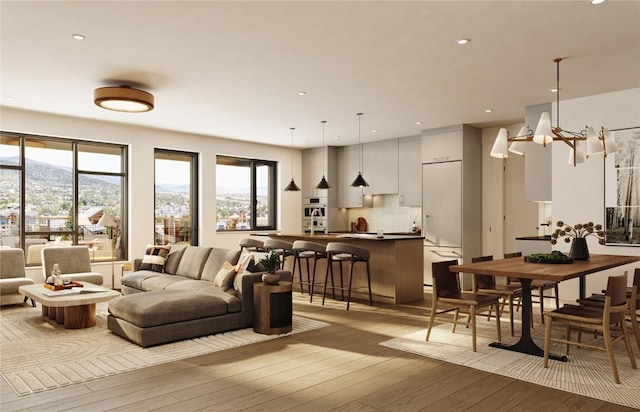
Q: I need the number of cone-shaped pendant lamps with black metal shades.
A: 3